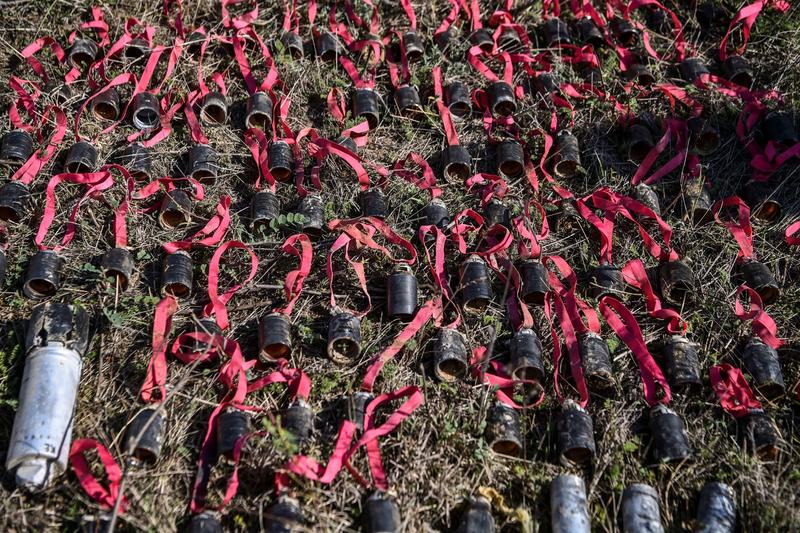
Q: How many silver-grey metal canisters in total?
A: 4